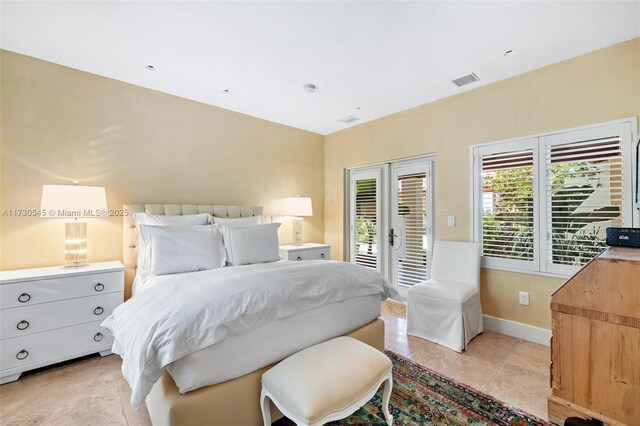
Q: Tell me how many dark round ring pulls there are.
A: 8